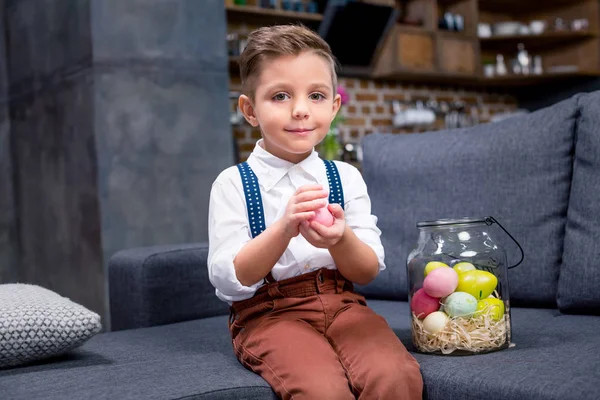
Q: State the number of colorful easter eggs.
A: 9